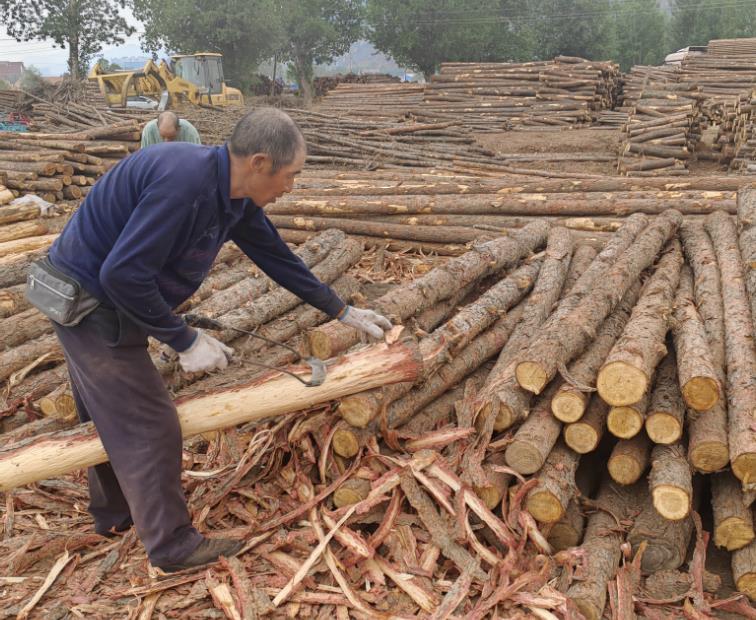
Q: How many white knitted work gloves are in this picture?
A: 2